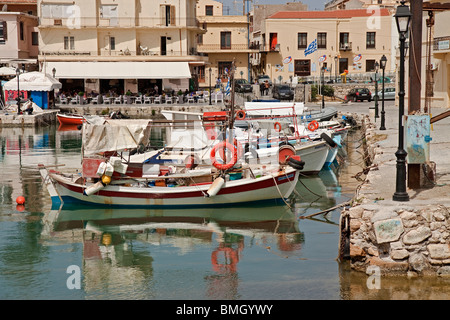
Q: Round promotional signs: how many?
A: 3